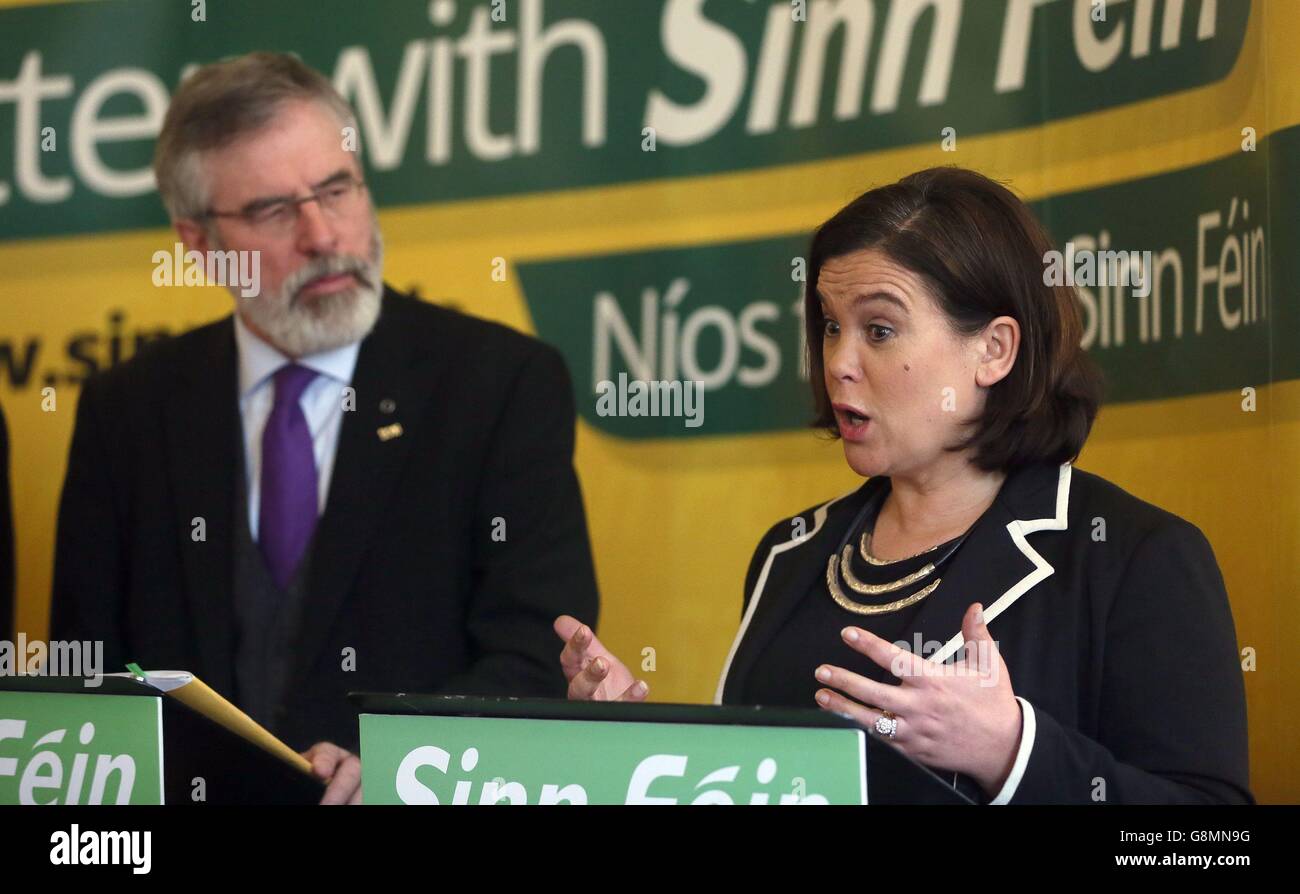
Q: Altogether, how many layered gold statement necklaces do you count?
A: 1